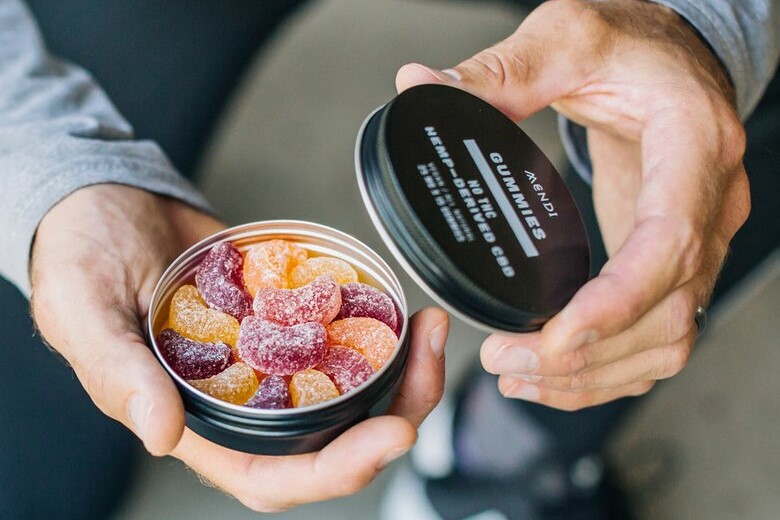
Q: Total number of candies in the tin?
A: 13